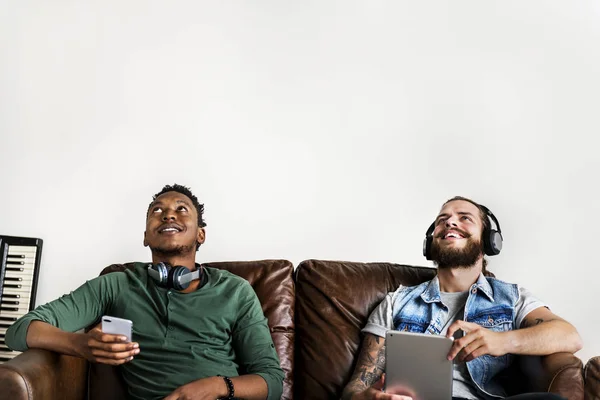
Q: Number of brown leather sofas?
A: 1